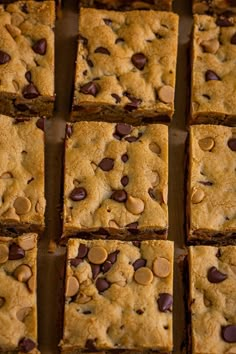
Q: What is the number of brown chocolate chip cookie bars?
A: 9